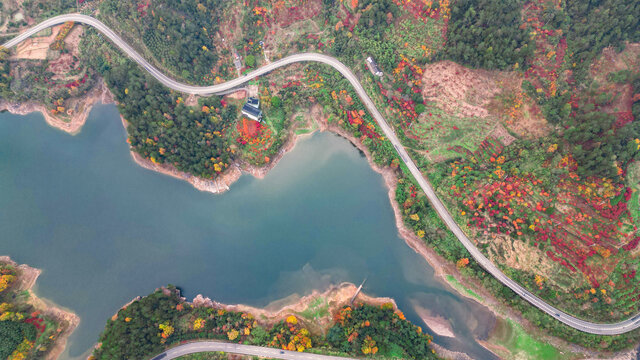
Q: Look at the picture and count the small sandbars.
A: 1